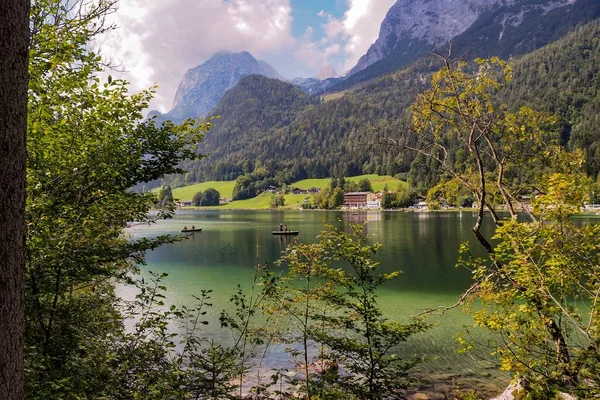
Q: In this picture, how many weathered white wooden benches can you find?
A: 0